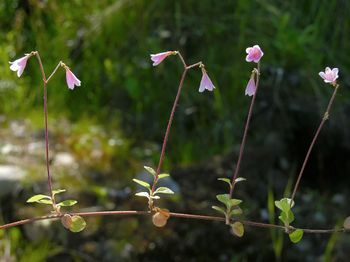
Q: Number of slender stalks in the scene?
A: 4